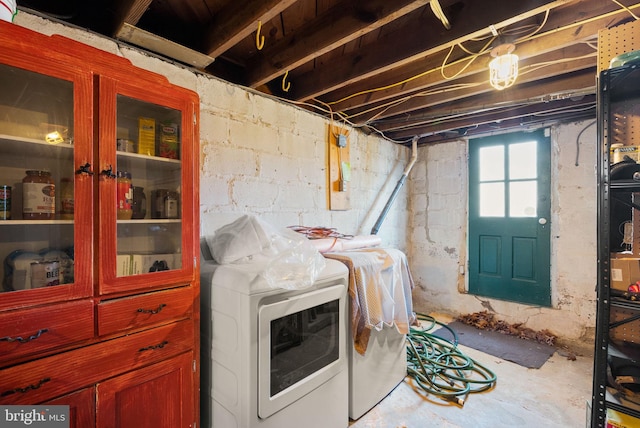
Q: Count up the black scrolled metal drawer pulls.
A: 4